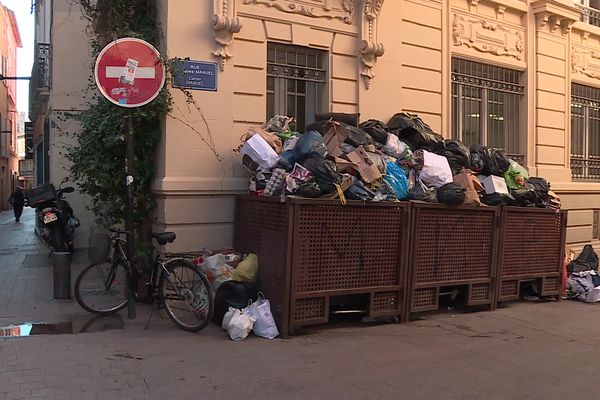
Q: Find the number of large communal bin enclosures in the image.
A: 3